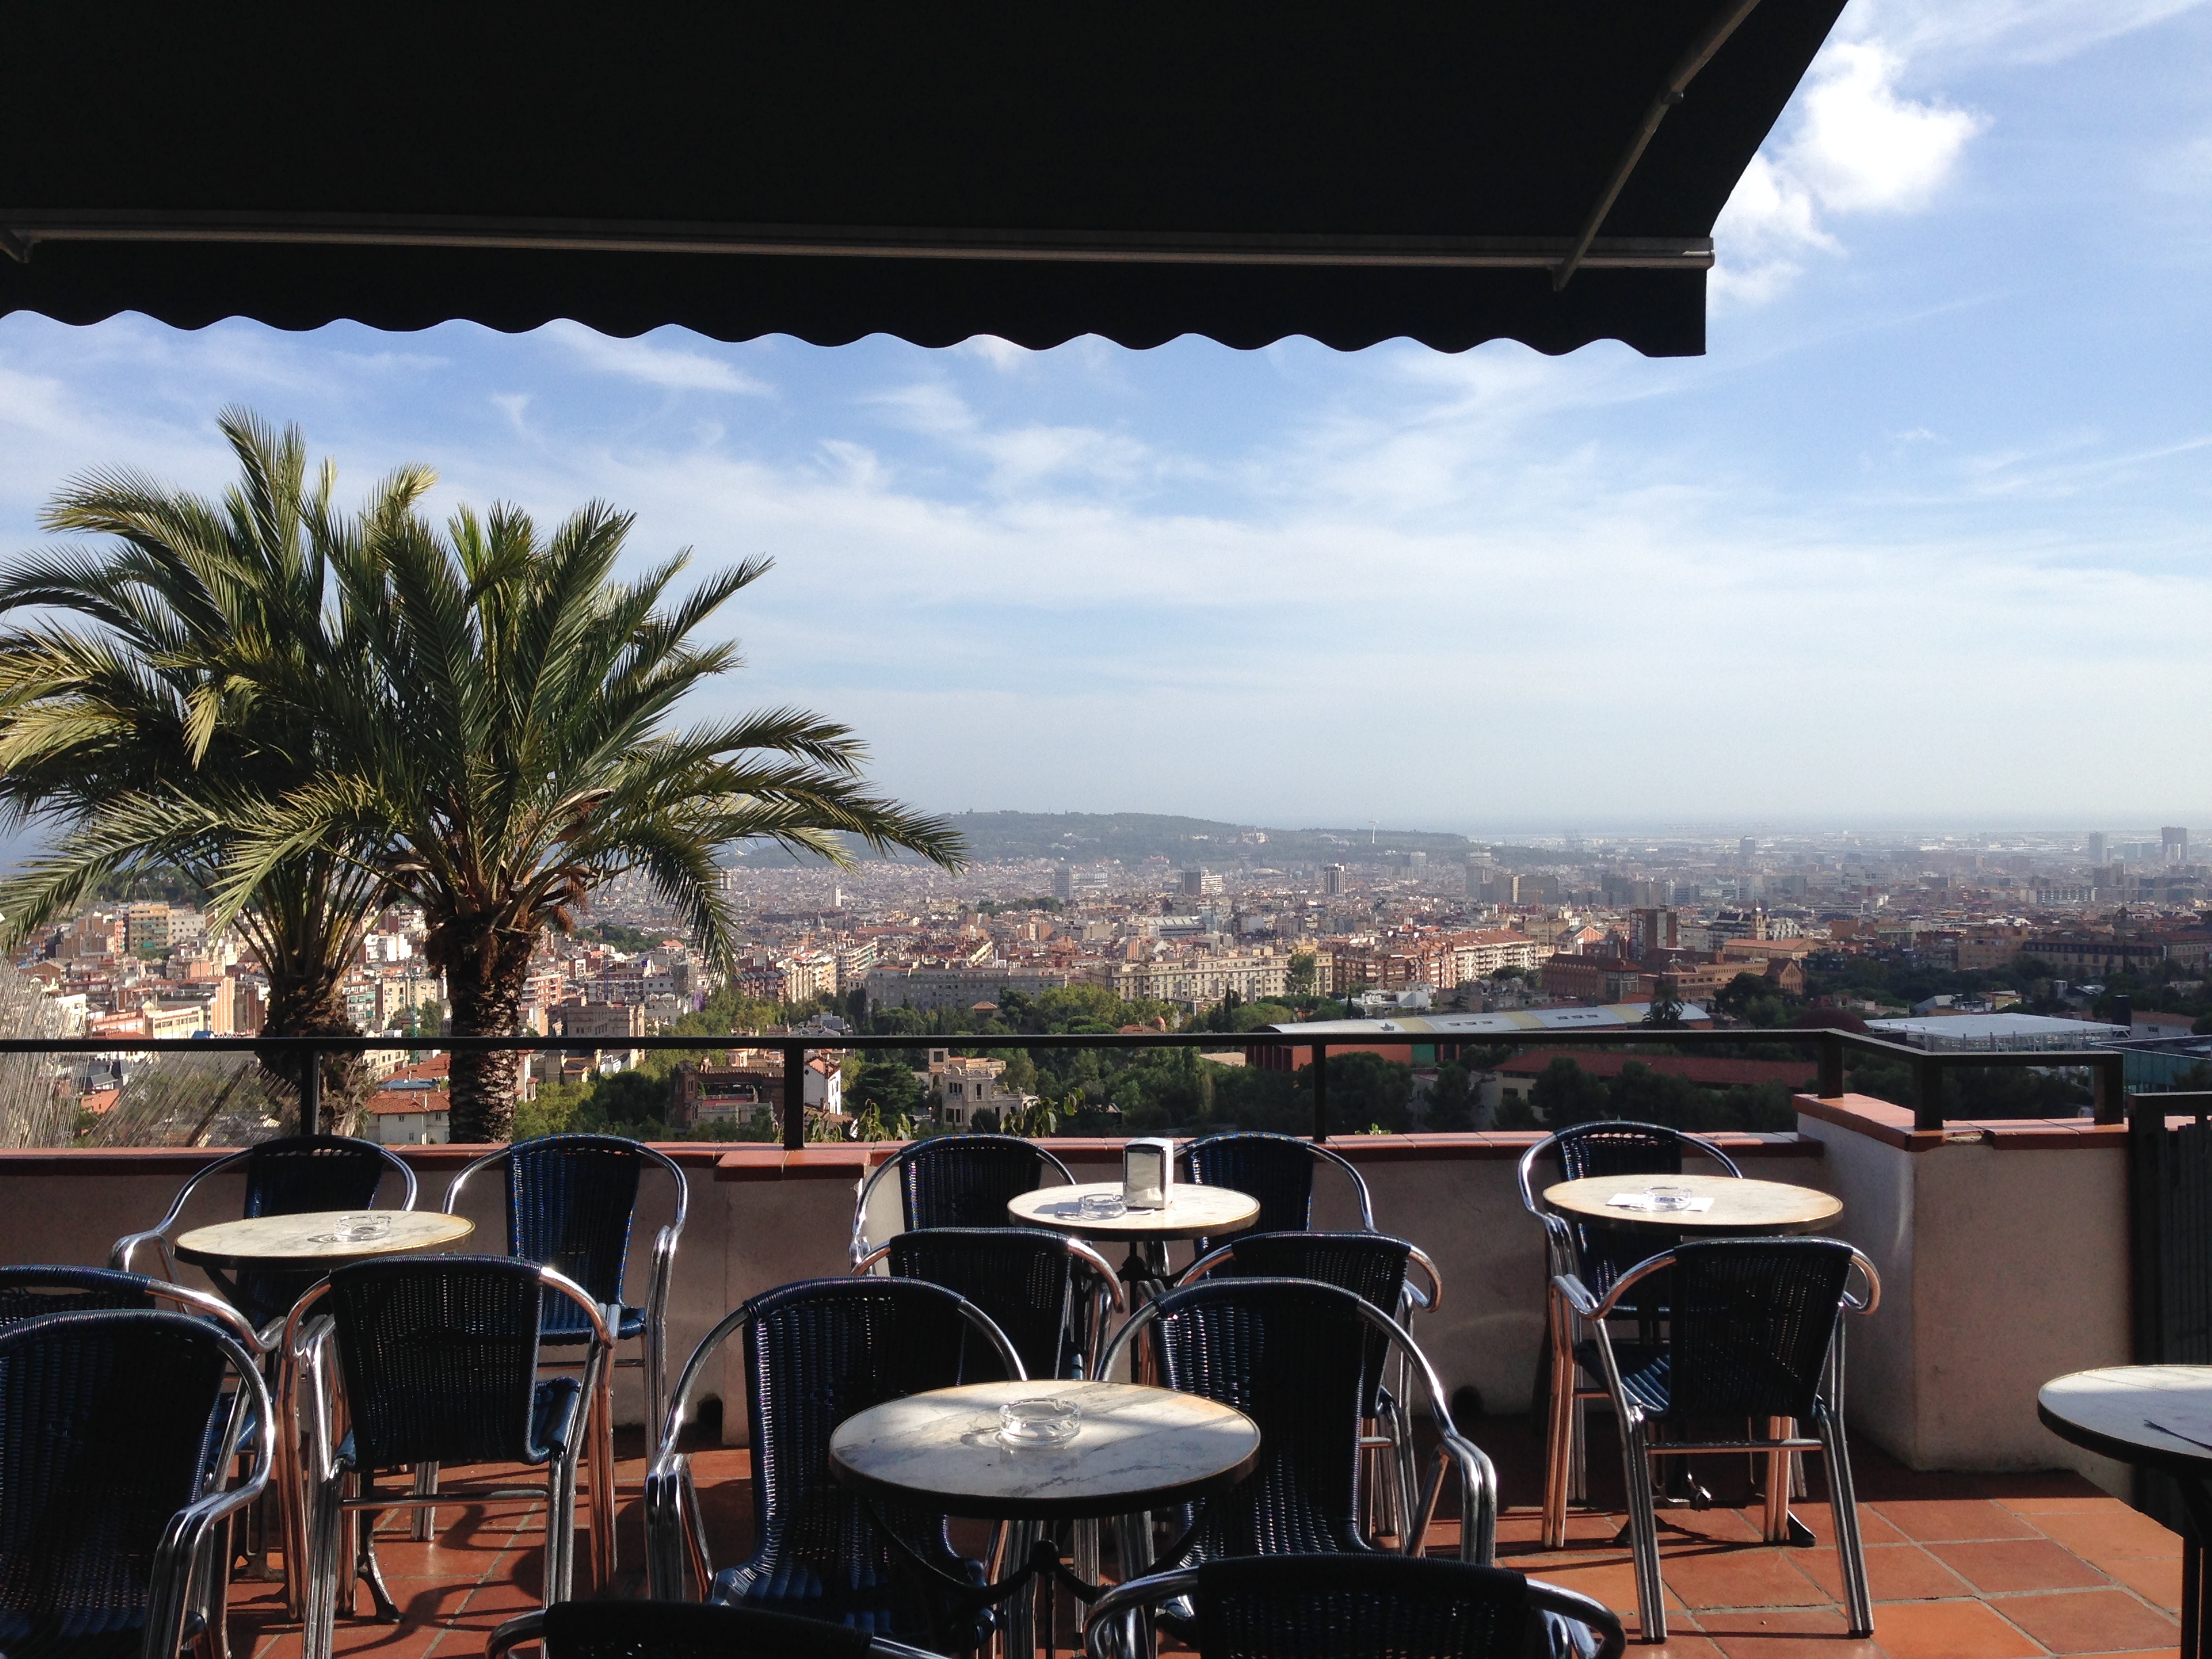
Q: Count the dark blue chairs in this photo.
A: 15